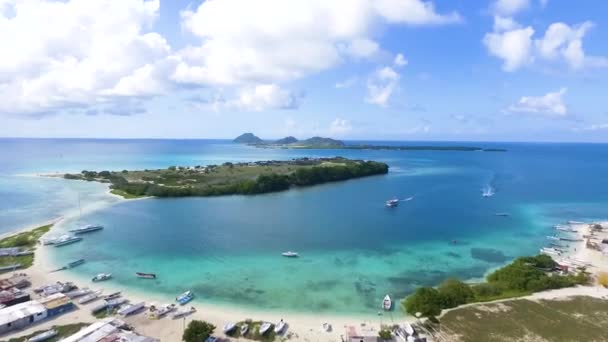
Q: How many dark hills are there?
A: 3